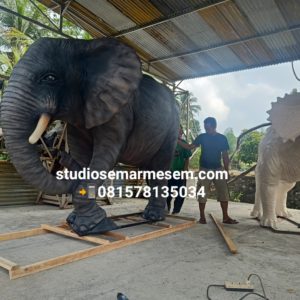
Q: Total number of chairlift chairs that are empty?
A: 0